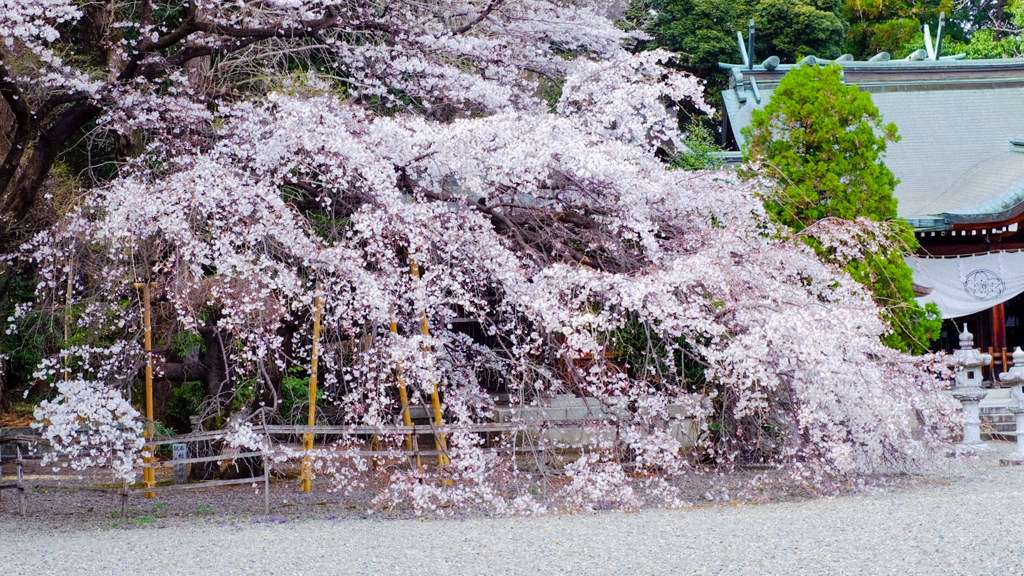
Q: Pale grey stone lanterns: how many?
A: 2